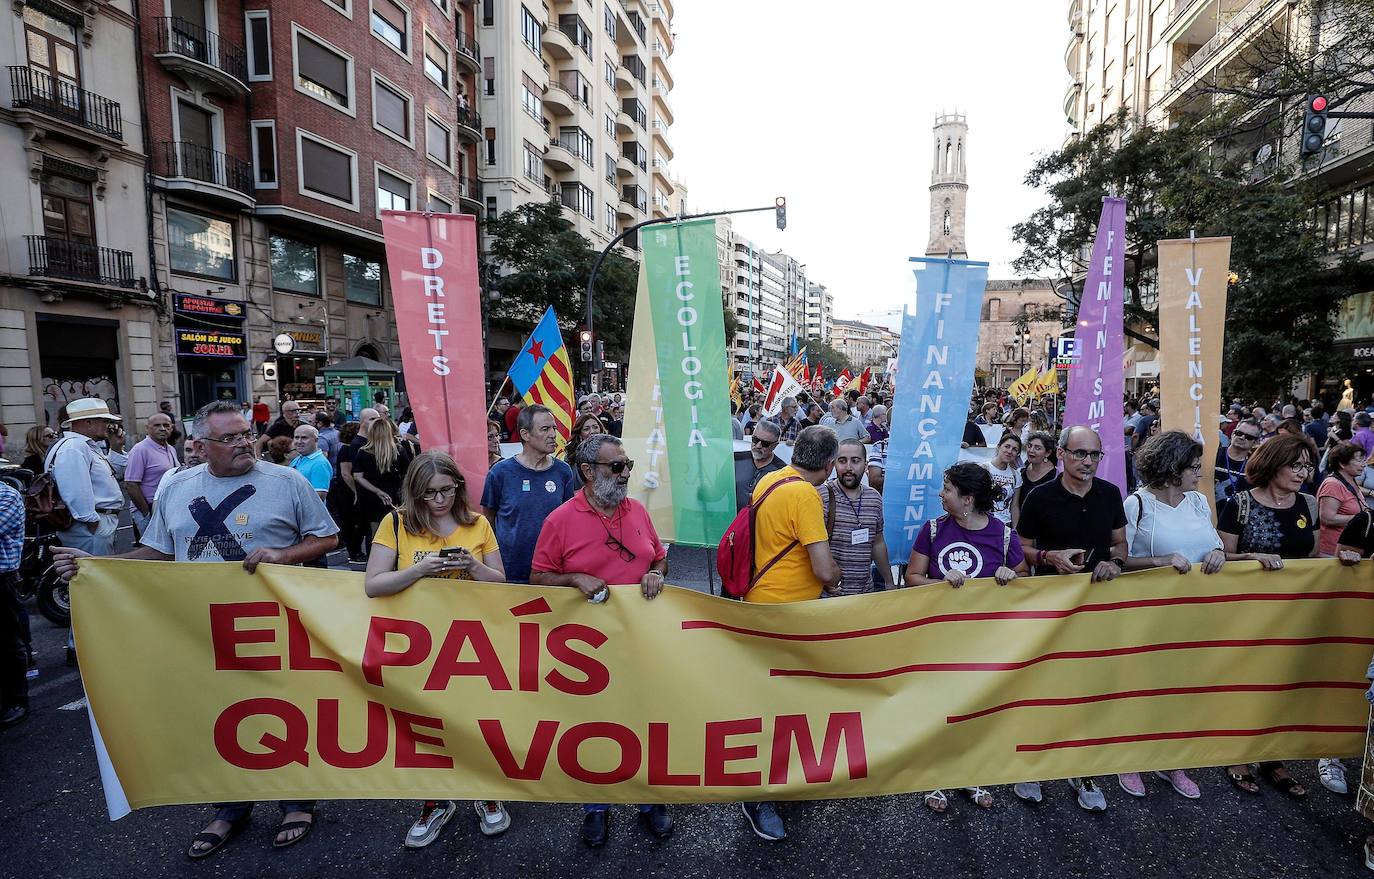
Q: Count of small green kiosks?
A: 1